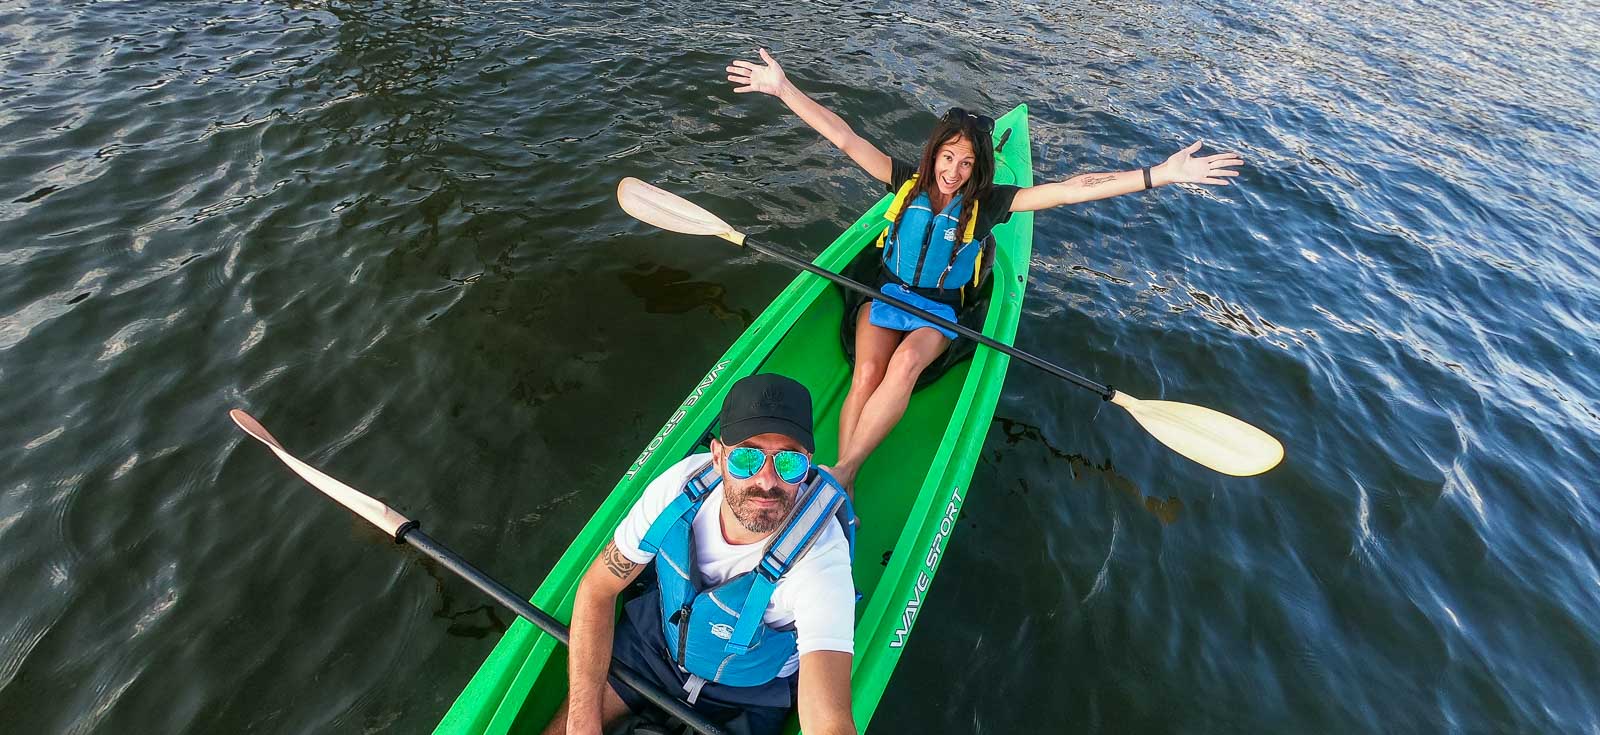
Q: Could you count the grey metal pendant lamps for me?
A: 0